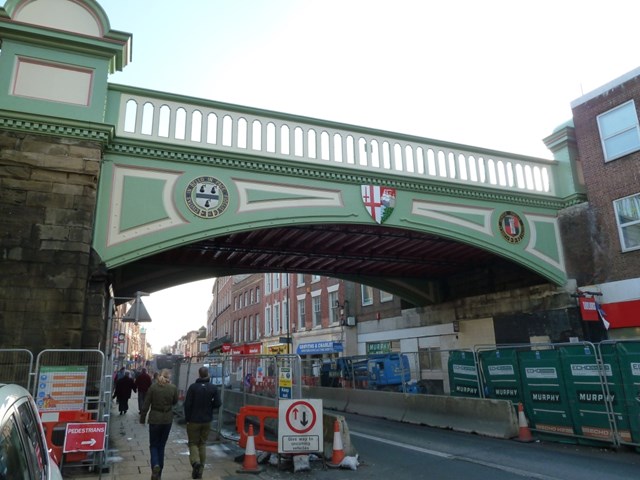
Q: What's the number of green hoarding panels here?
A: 5